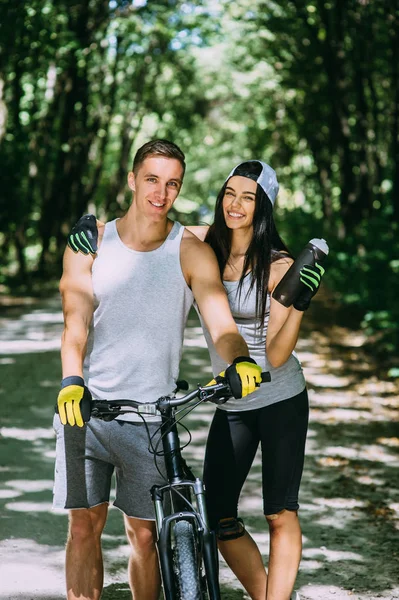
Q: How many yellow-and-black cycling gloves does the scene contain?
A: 2